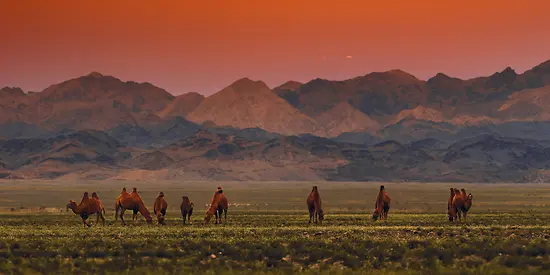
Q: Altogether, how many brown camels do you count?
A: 9